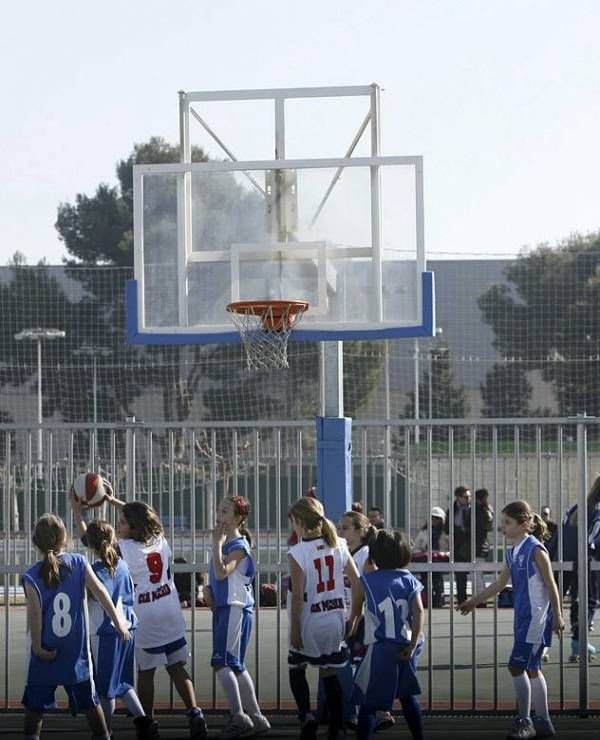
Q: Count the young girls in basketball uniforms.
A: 8